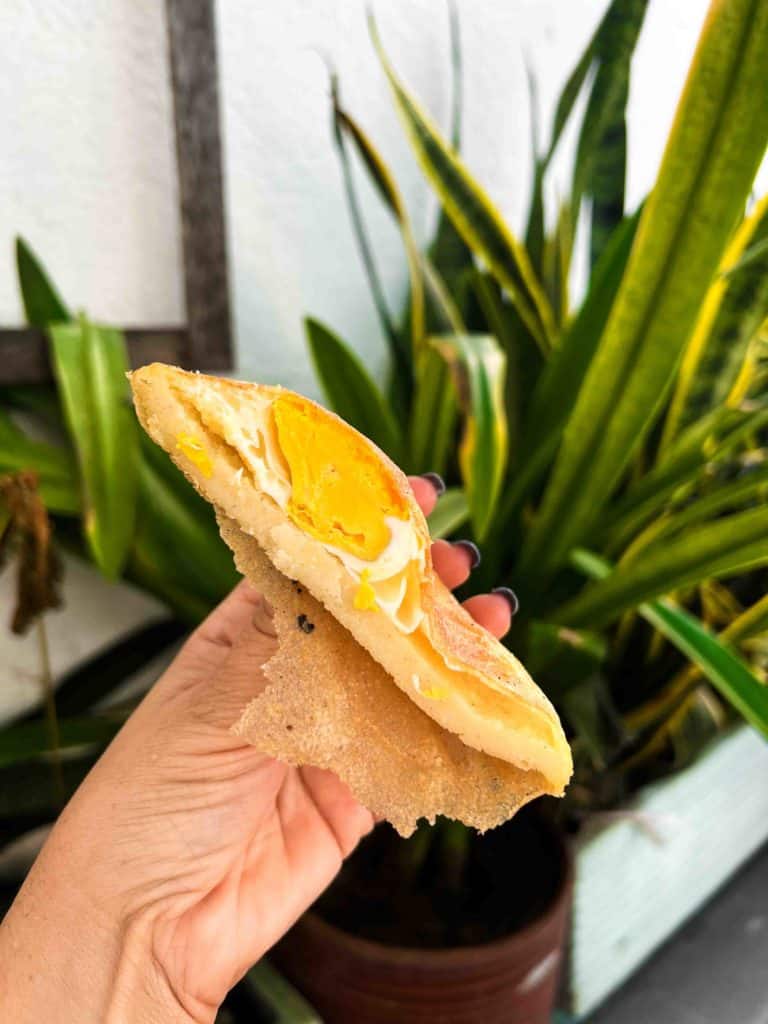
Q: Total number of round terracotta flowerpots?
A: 1